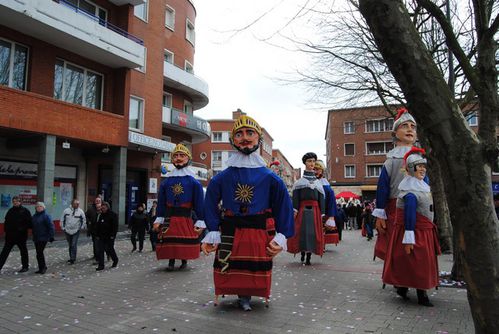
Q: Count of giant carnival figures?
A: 6